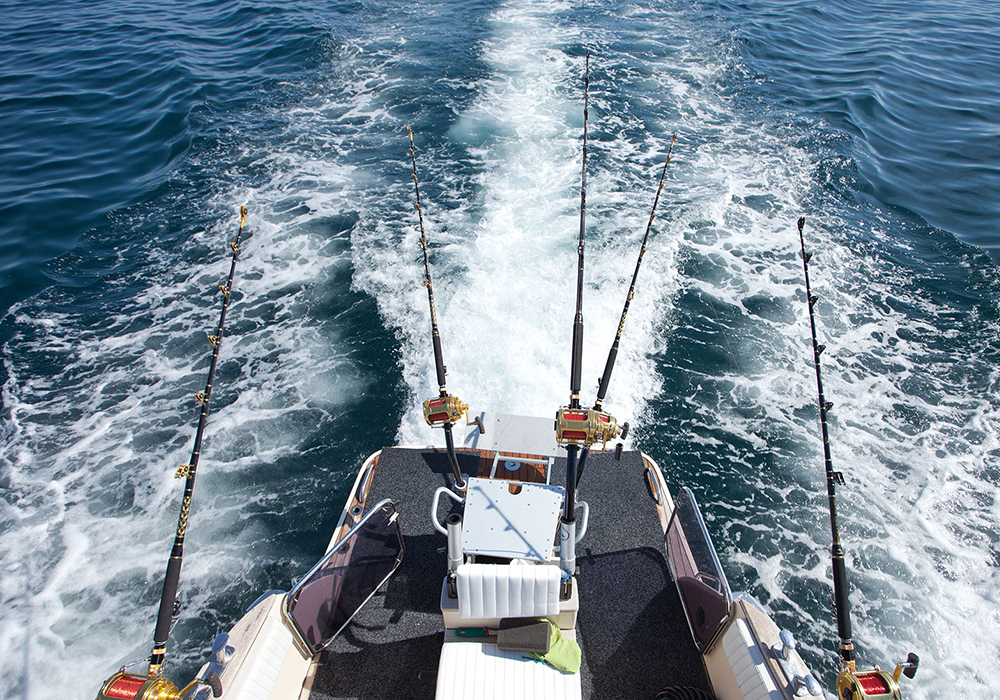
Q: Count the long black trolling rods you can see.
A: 5